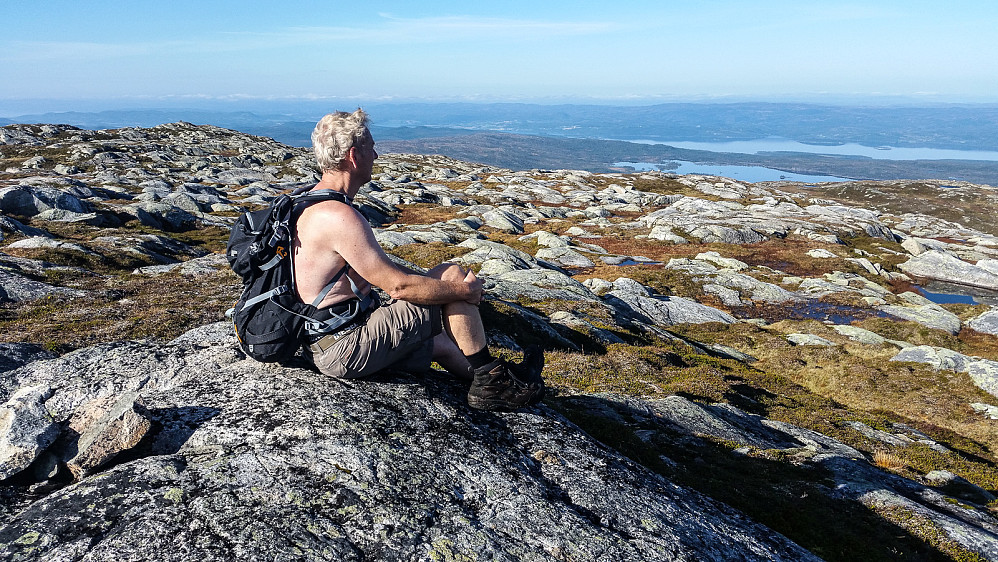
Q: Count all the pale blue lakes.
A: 2